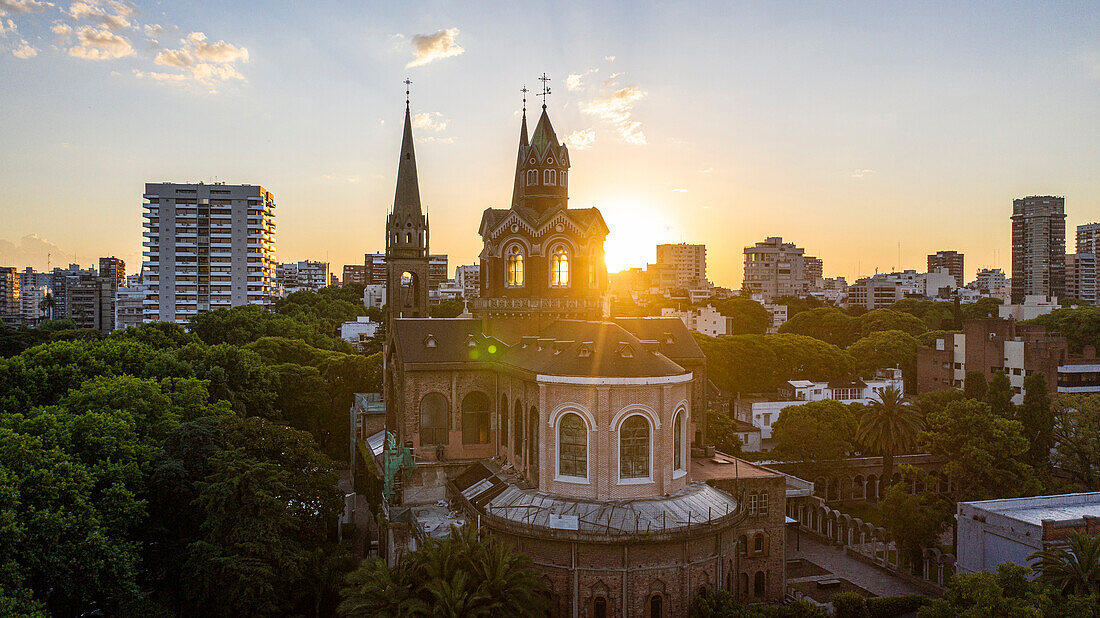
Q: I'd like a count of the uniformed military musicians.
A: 0